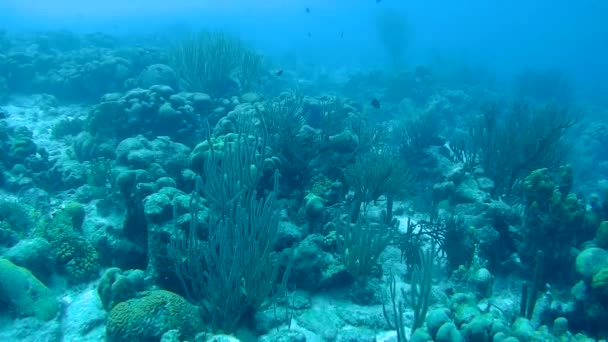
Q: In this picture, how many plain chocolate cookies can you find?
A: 0